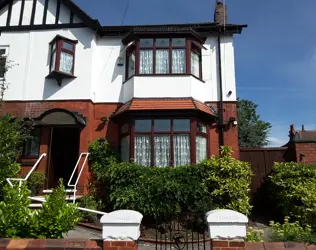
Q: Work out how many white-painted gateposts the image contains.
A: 2